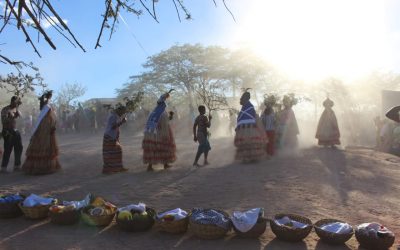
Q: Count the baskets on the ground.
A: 11